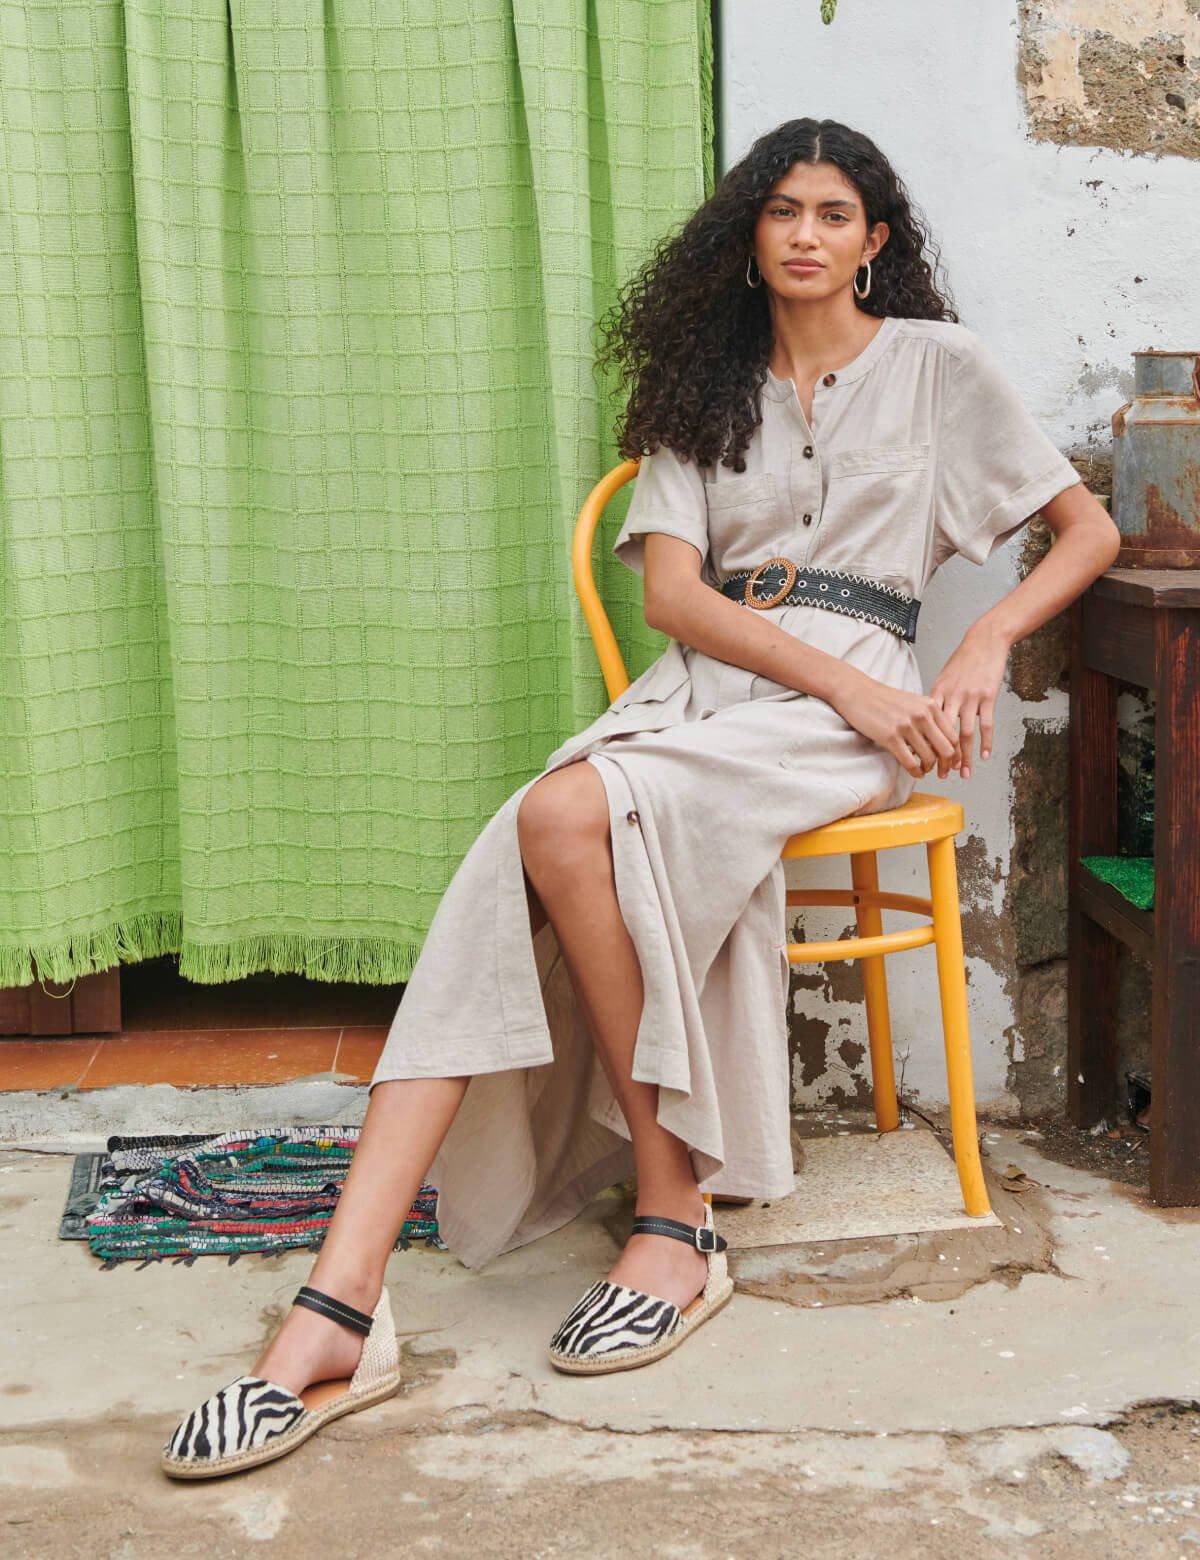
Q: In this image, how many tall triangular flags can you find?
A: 0